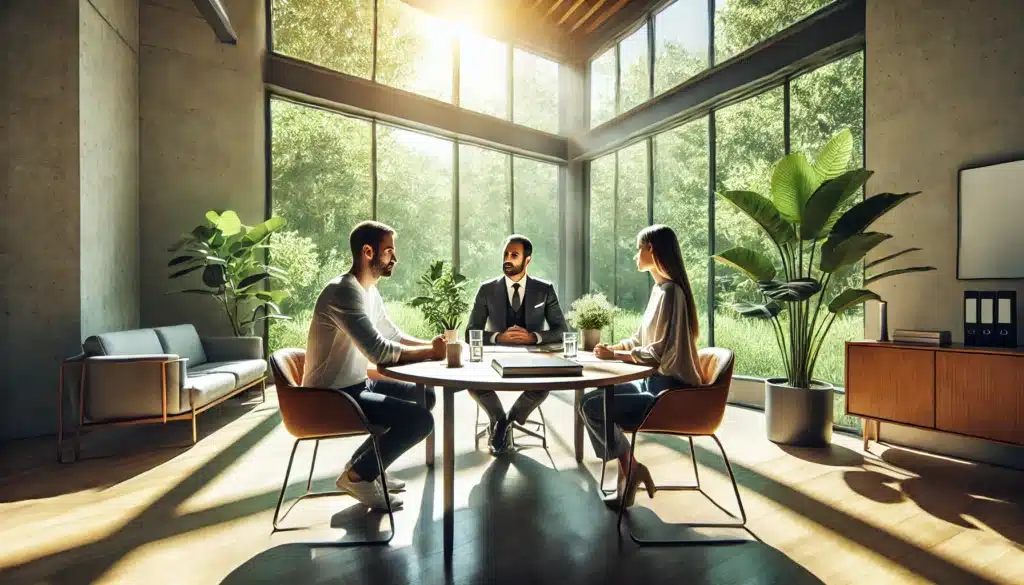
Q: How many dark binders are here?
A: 3